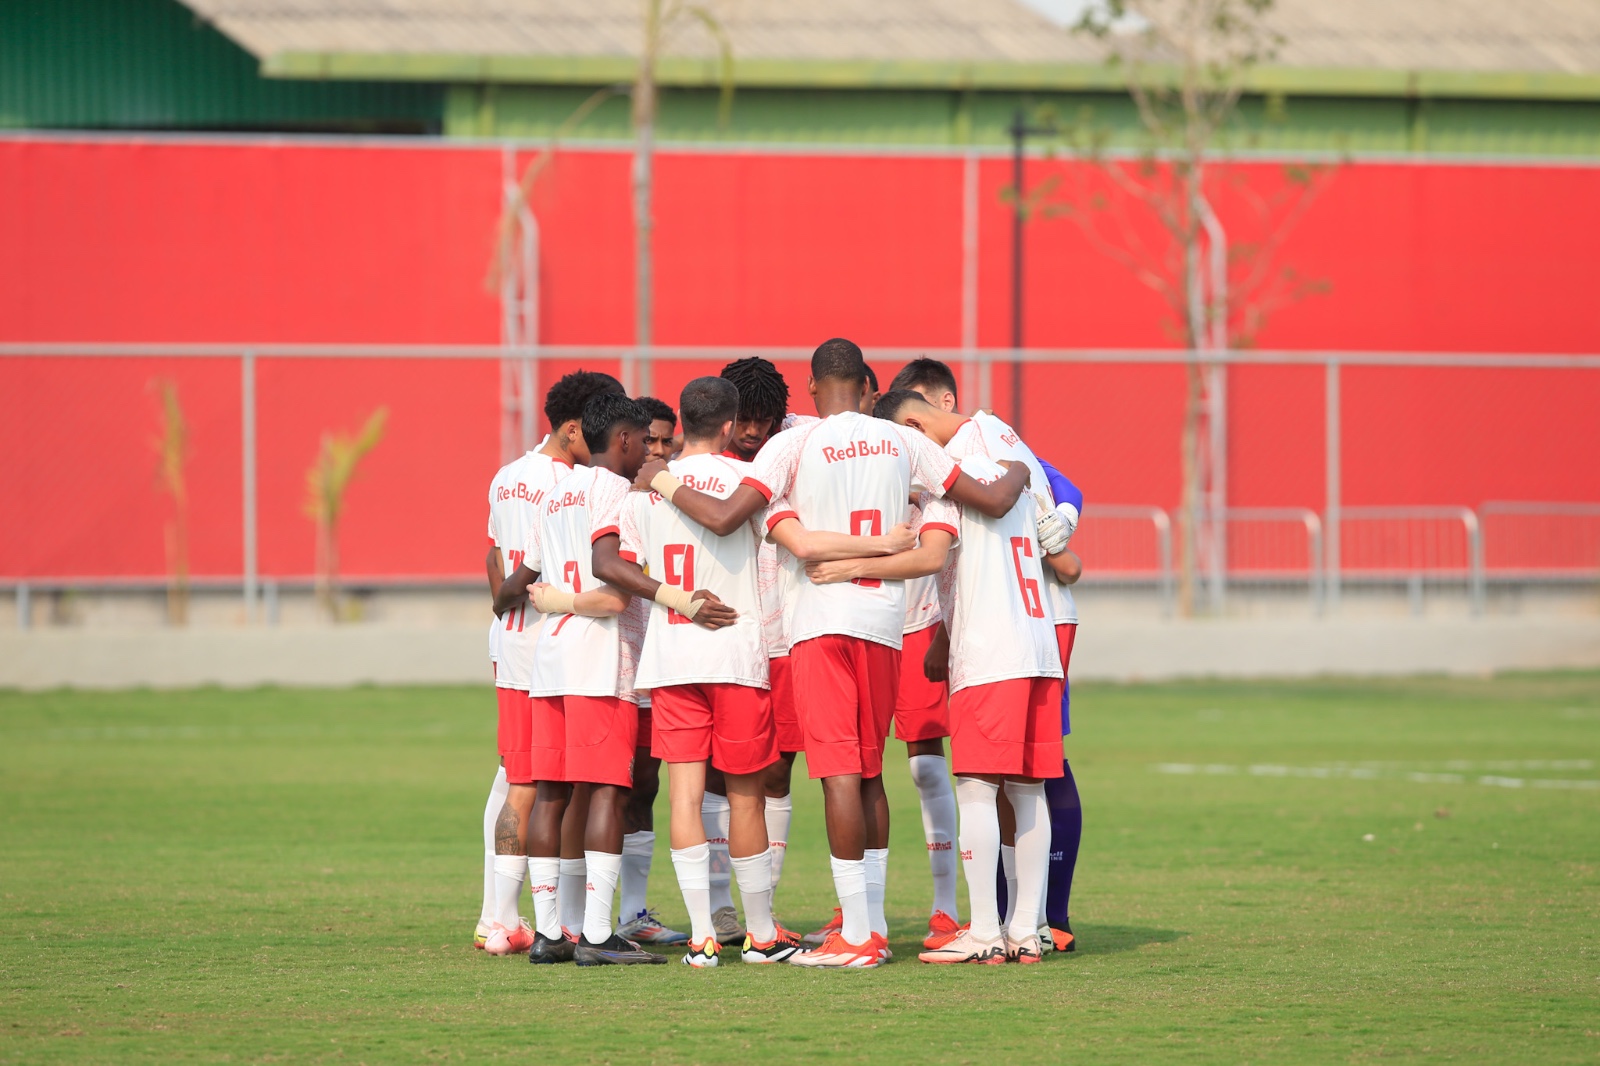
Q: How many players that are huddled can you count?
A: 11